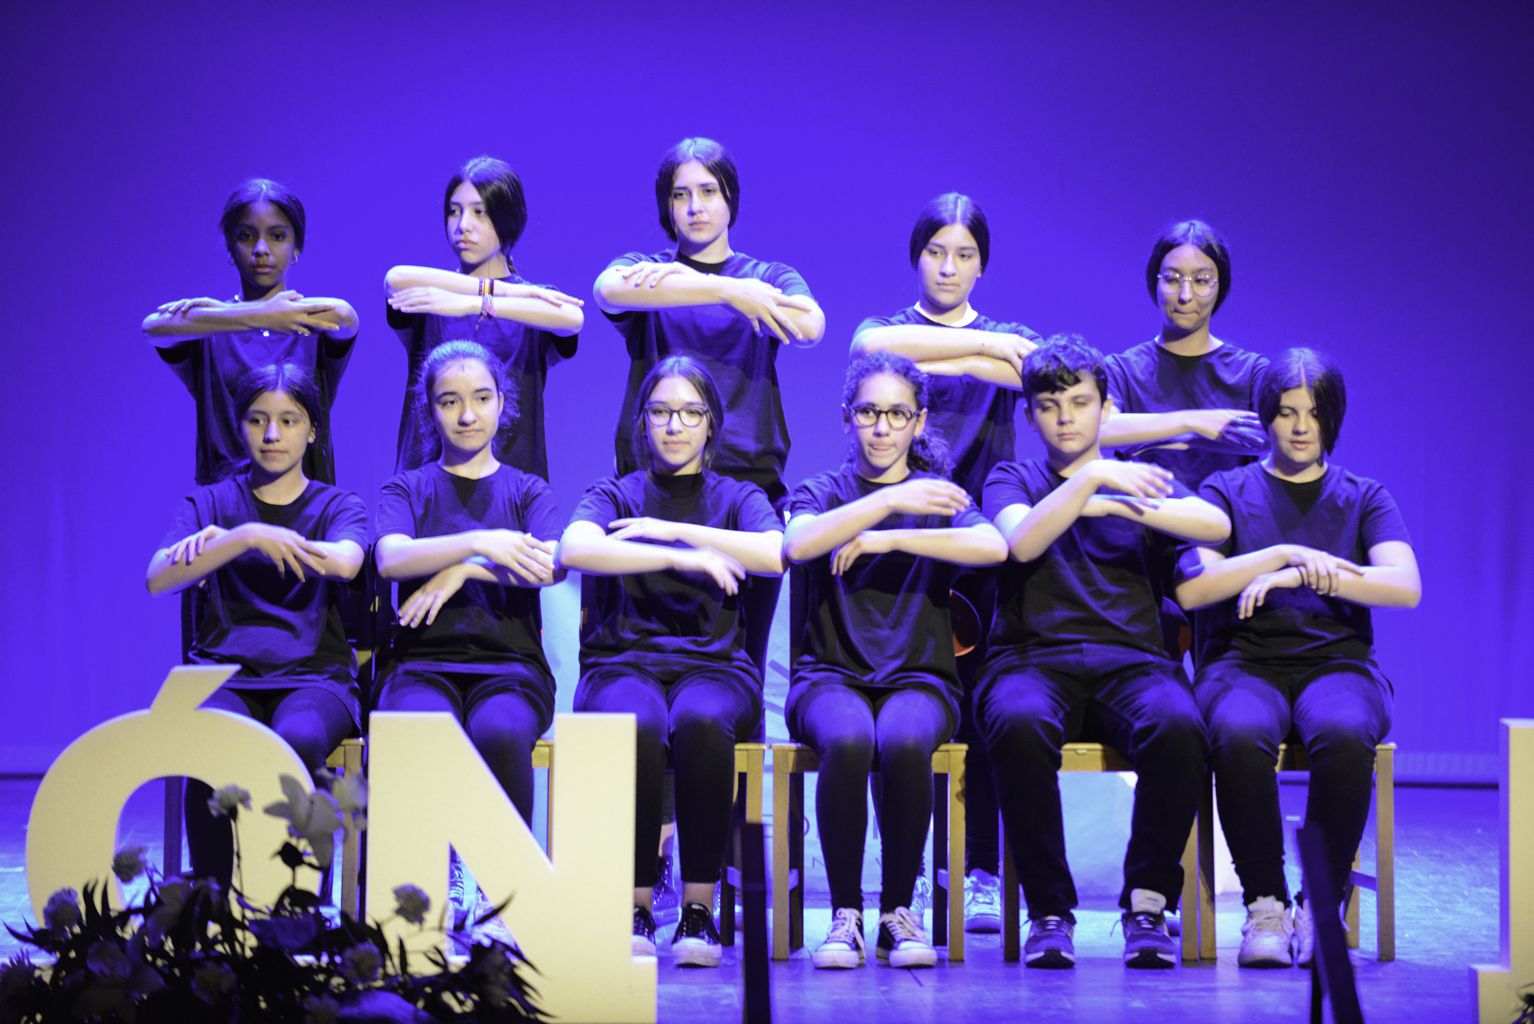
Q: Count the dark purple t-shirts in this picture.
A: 11